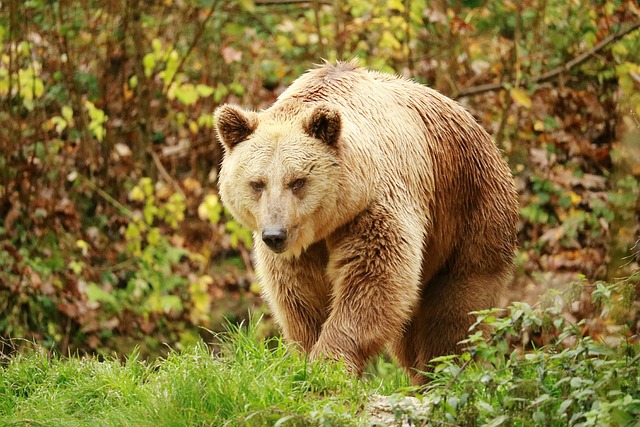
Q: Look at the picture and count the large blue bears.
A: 0